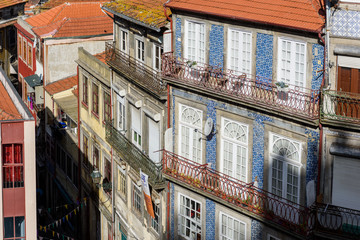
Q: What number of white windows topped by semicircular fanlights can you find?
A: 3